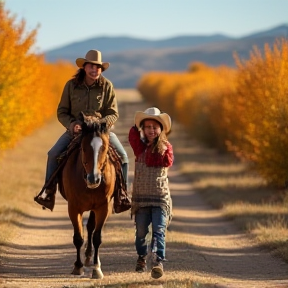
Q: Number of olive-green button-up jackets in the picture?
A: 1